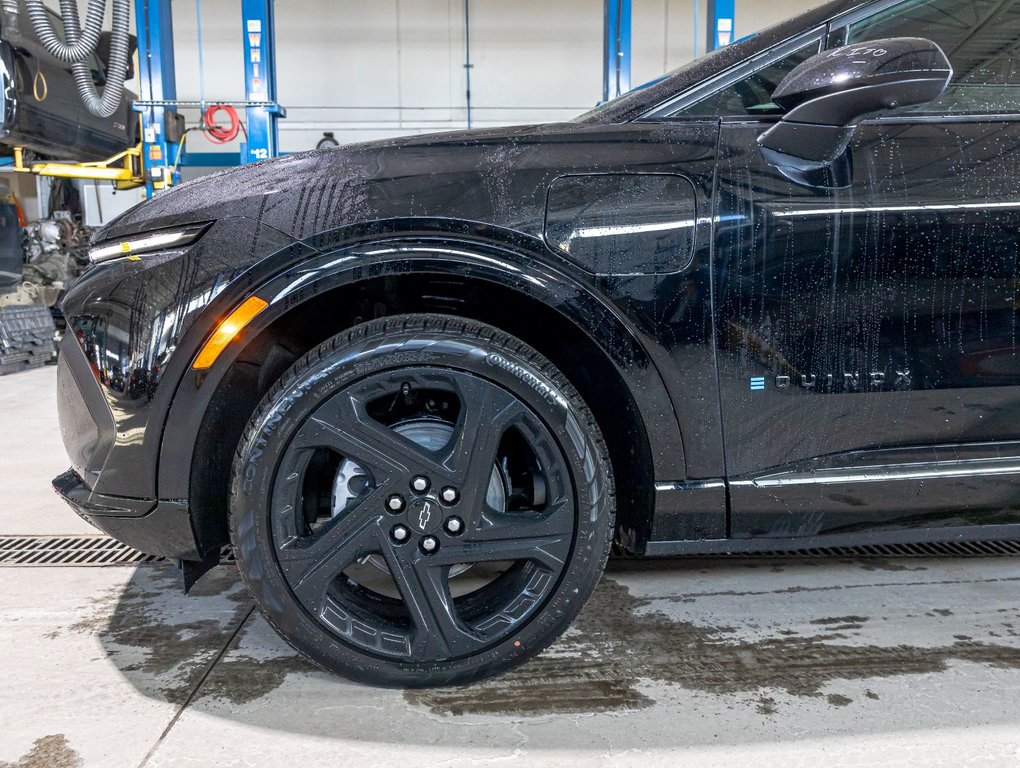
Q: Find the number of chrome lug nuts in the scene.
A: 6